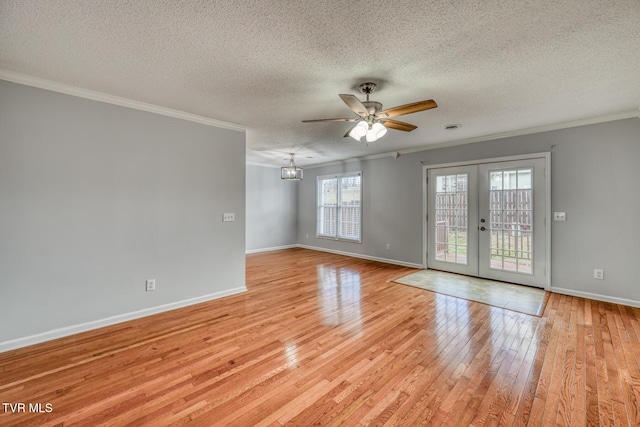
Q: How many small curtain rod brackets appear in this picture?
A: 2